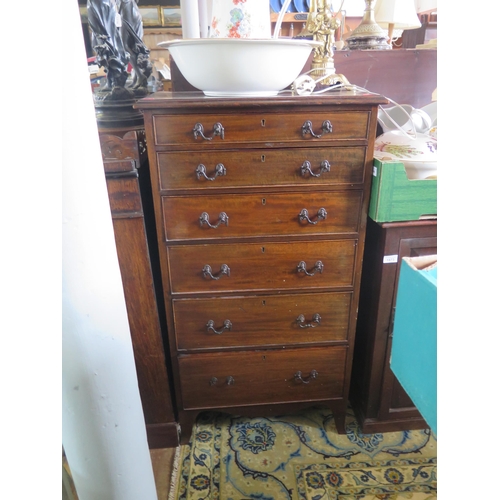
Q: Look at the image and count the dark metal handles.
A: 12